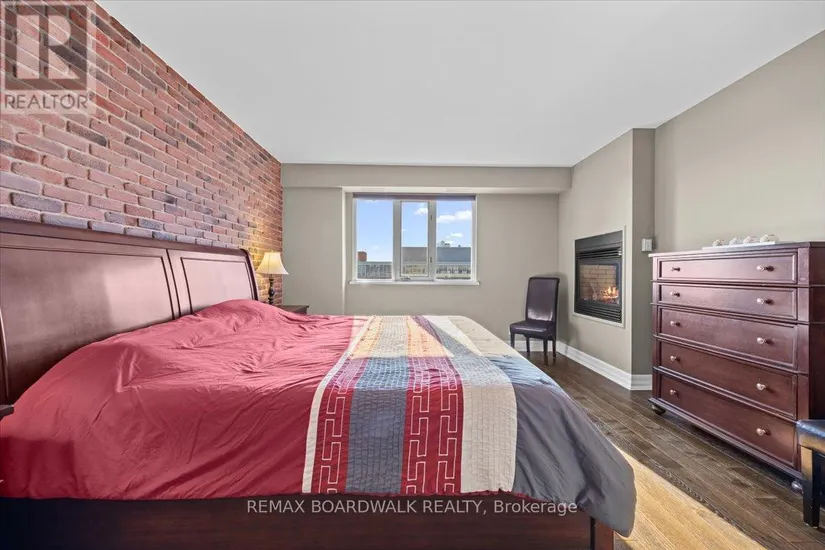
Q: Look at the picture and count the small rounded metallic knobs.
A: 10